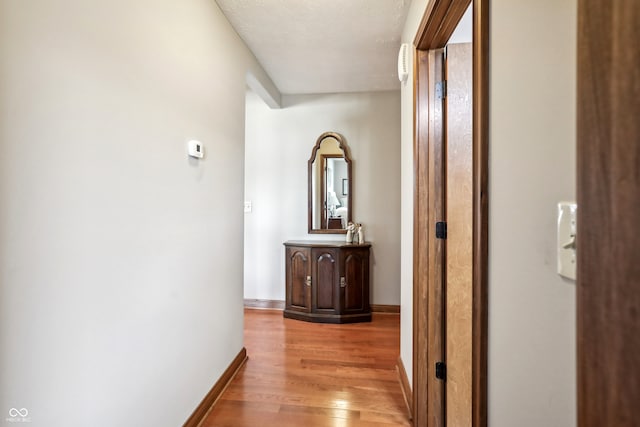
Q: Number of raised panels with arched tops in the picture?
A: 3